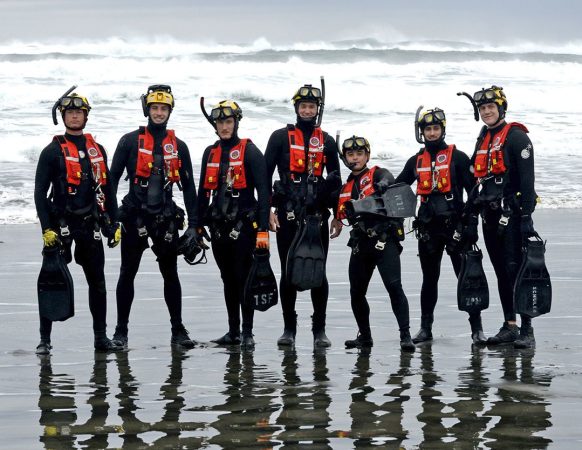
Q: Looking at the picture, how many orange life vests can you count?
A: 7